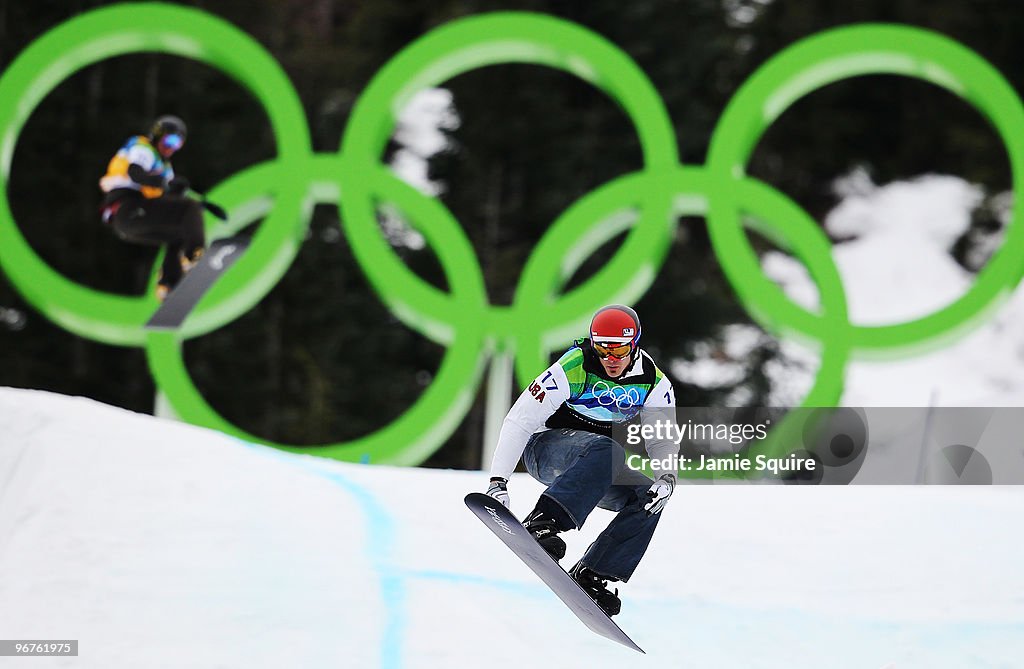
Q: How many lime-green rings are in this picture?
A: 5